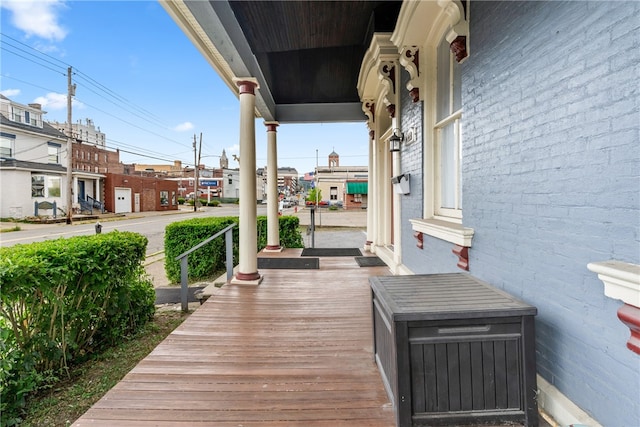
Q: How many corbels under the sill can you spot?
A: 2